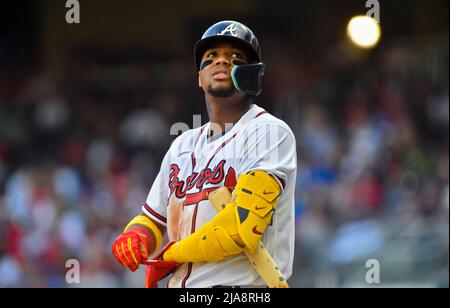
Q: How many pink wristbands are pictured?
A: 0